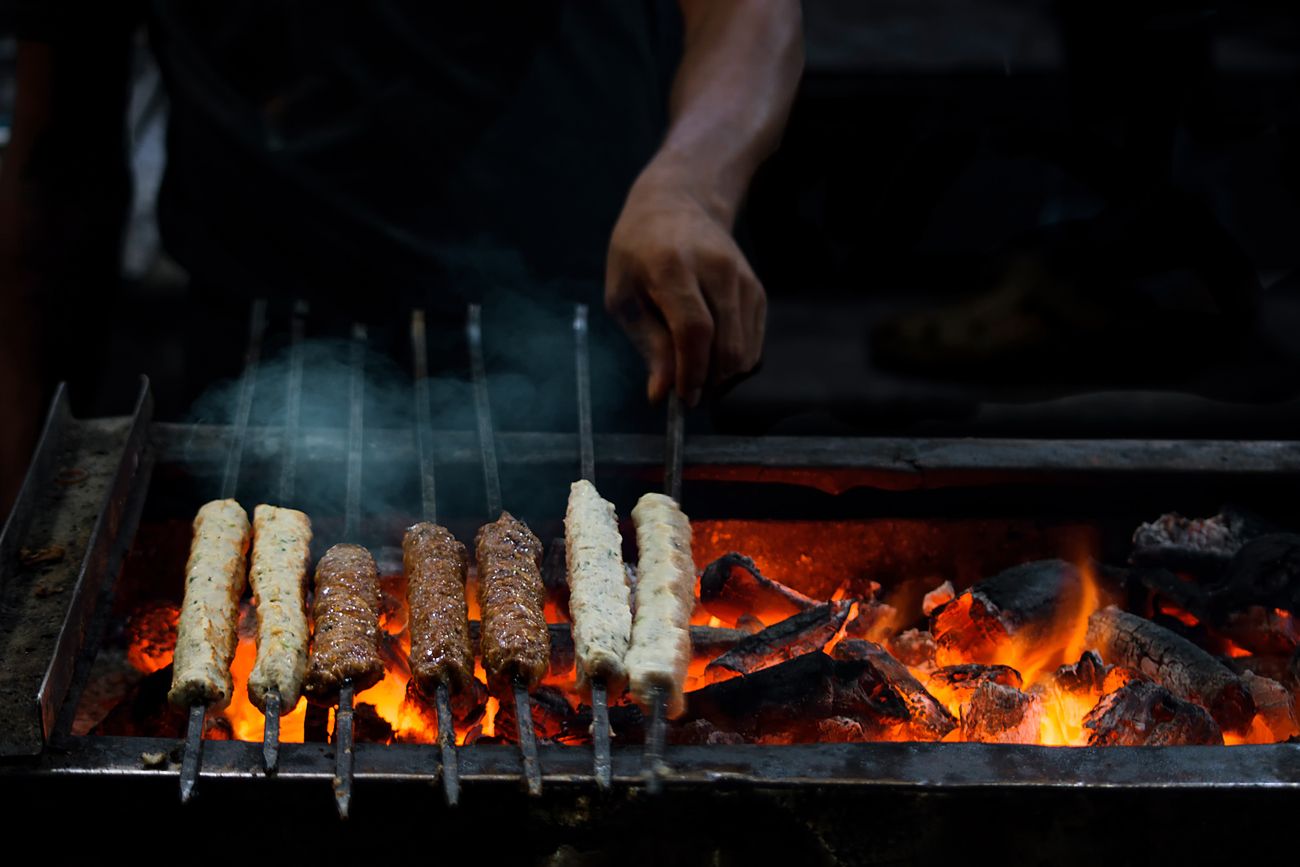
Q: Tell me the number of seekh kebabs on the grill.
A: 7